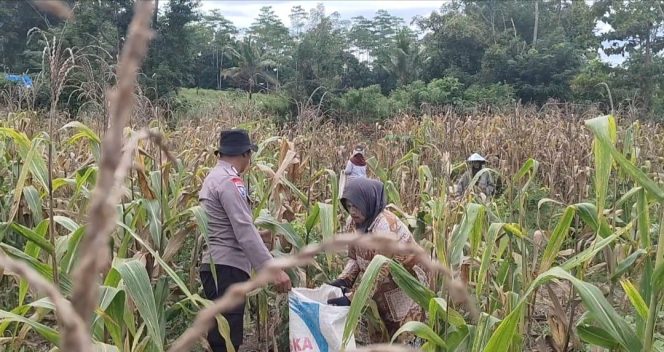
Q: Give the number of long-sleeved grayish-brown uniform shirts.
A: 1